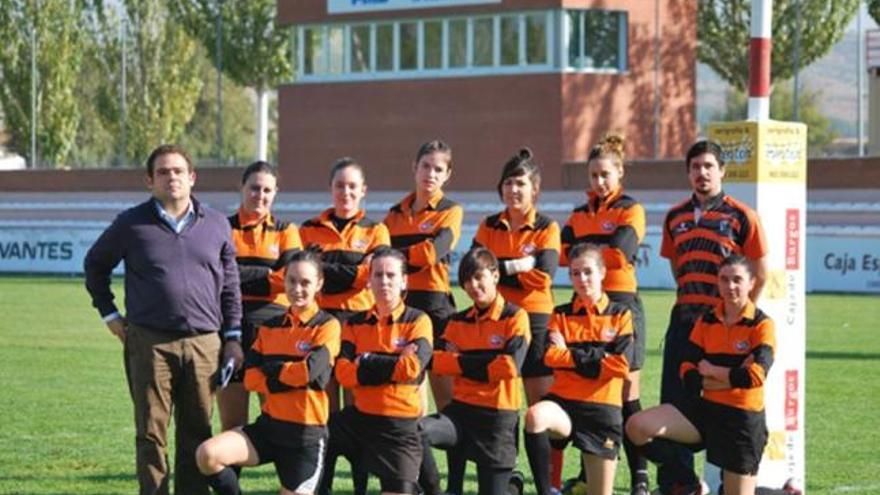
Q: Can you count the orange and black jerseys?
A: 11